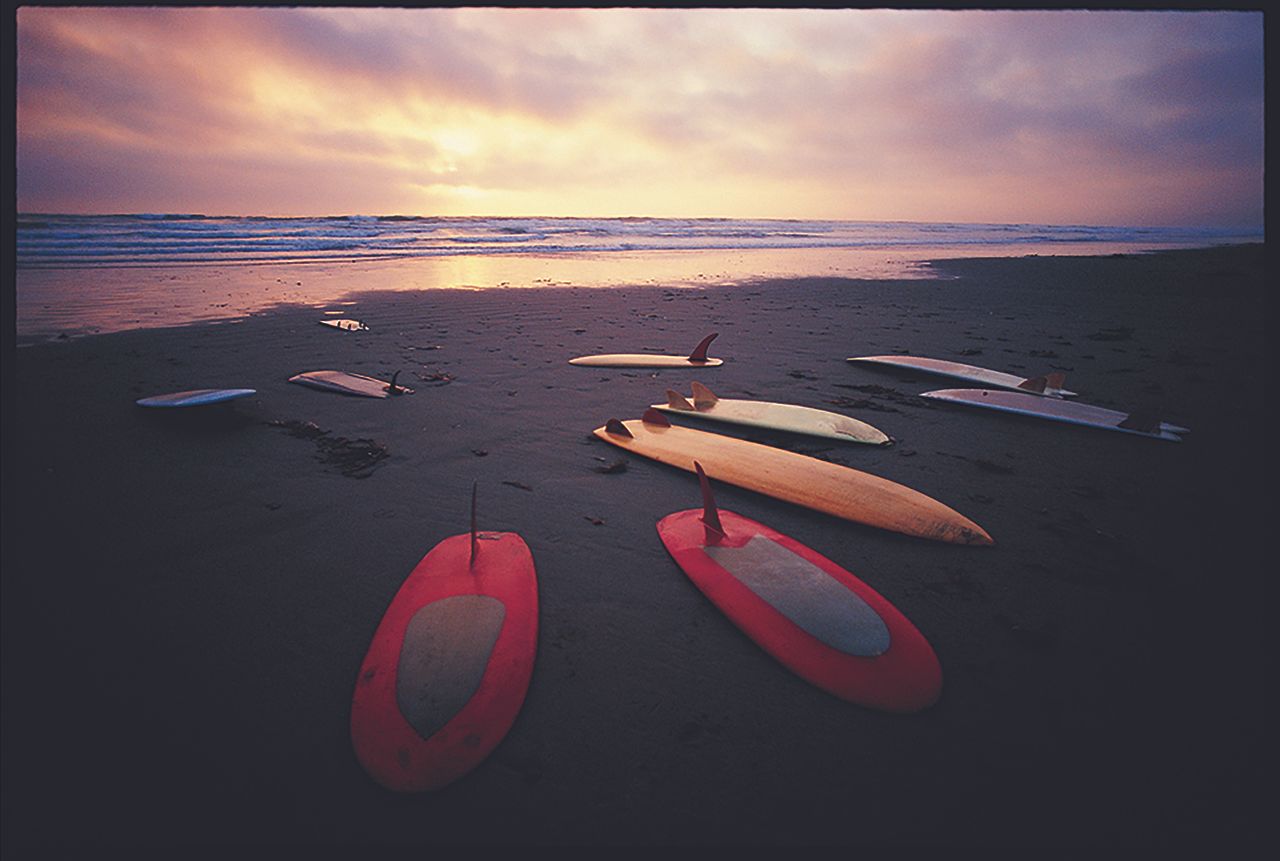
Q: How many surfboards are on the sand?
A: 10